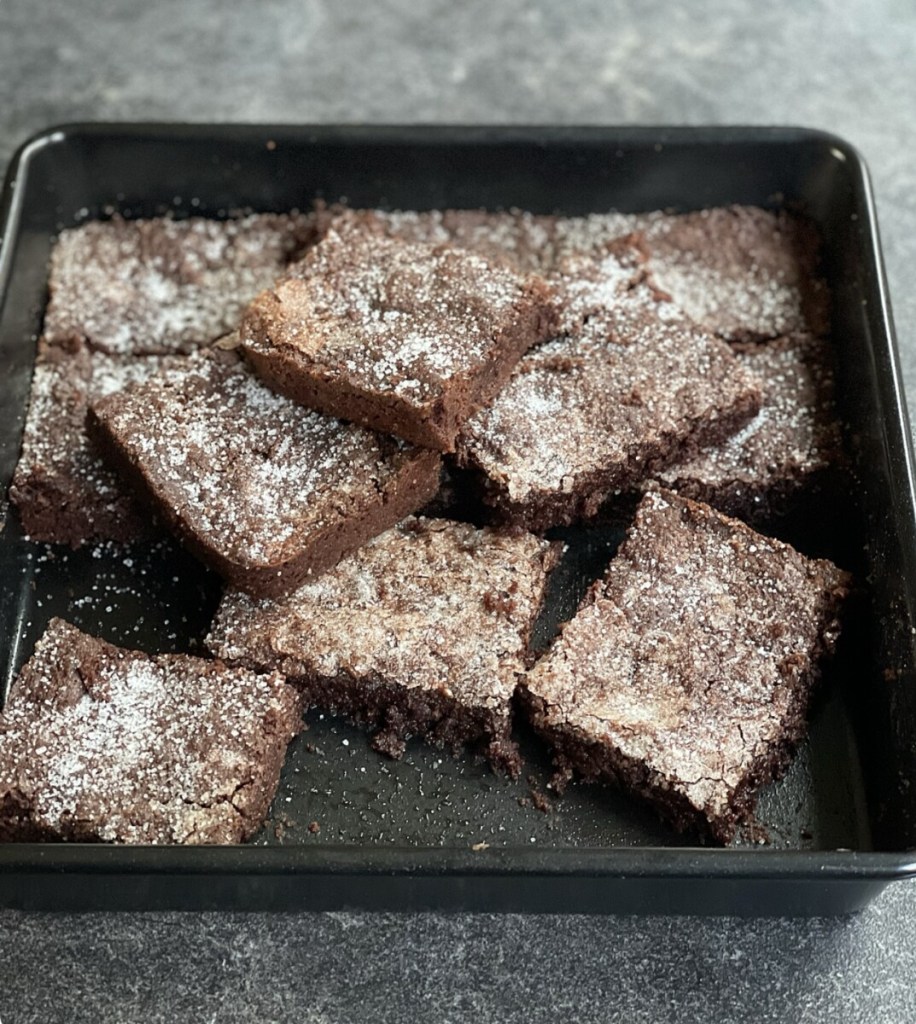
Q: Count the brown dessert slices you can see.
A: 11